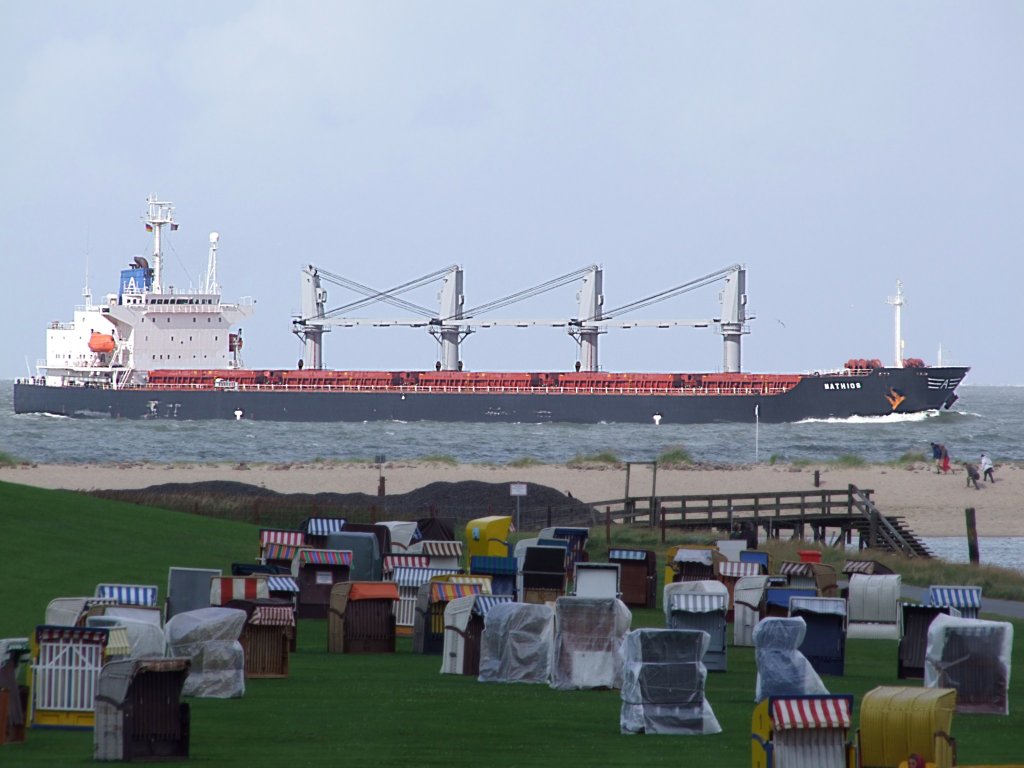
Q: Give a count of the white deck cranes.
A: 4